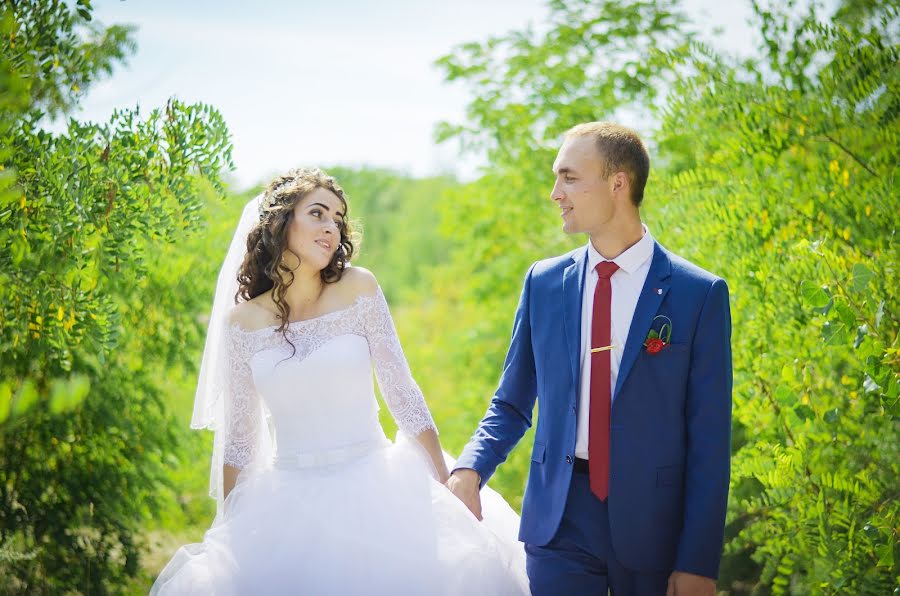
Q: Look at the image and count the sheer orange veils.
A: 0